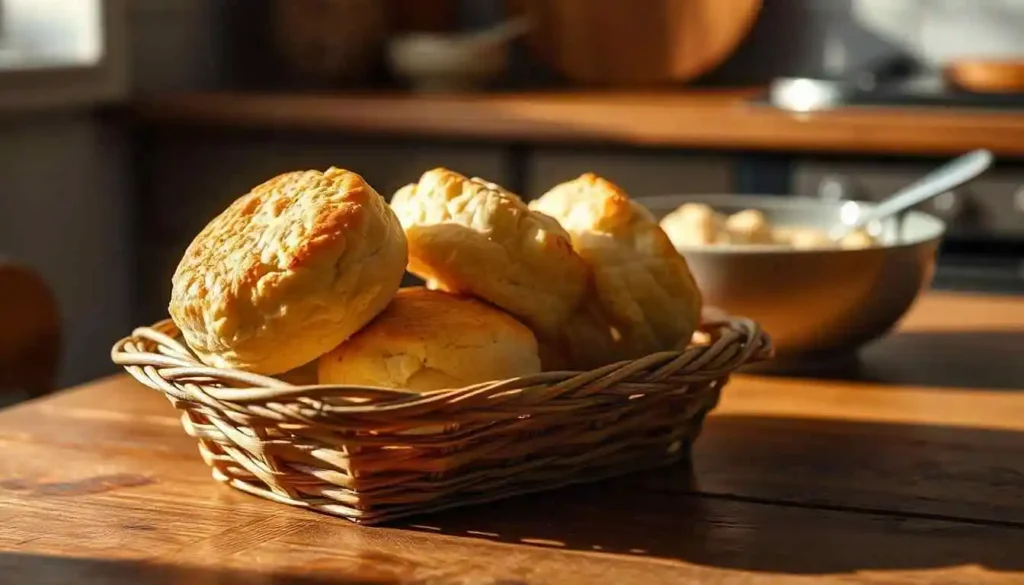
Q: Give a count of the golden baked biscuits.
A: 4